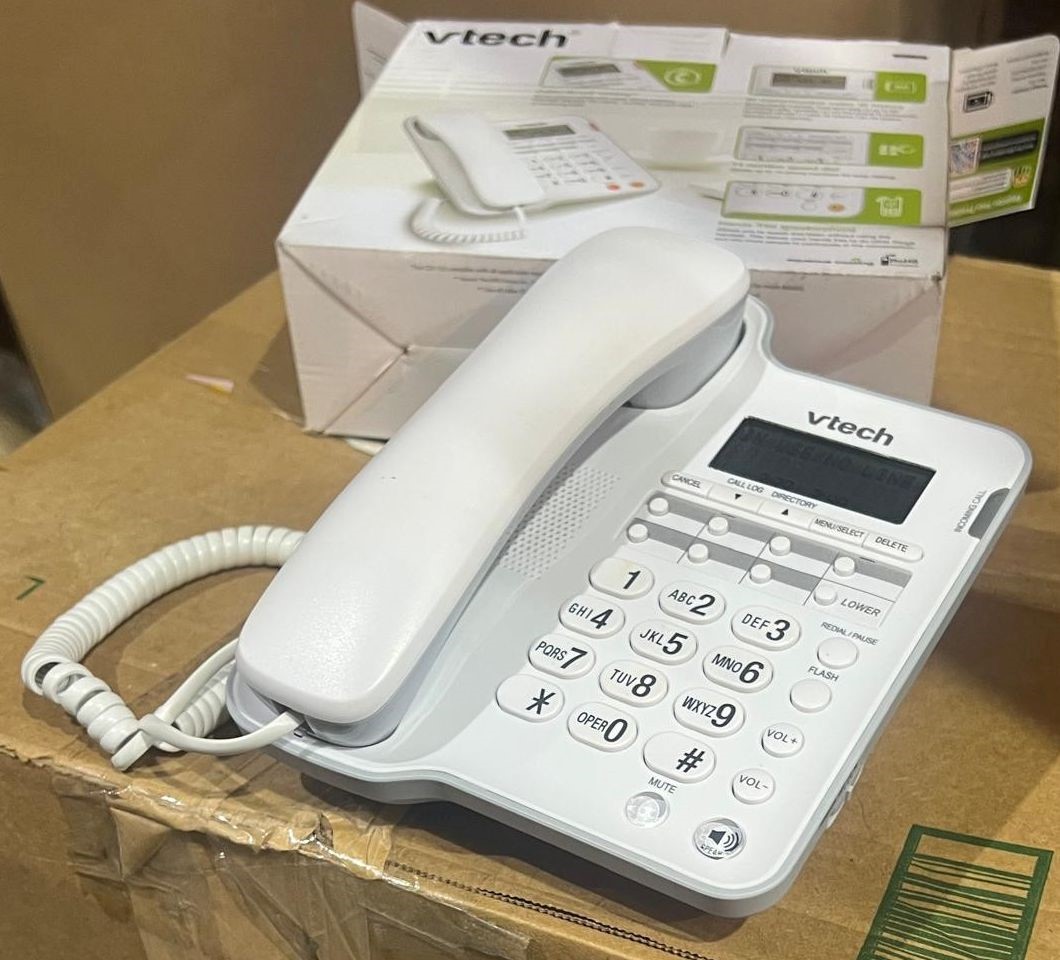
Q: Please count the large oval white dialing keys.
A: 12